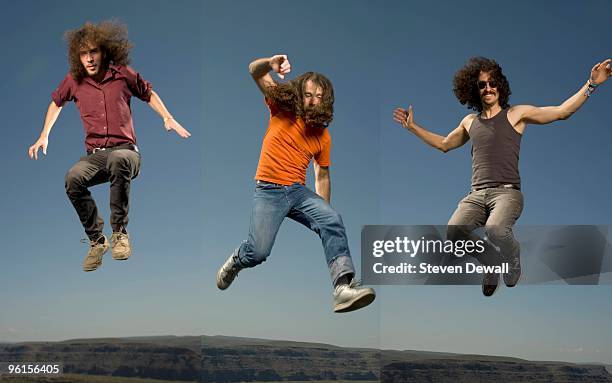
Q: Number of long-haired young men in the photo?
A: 3